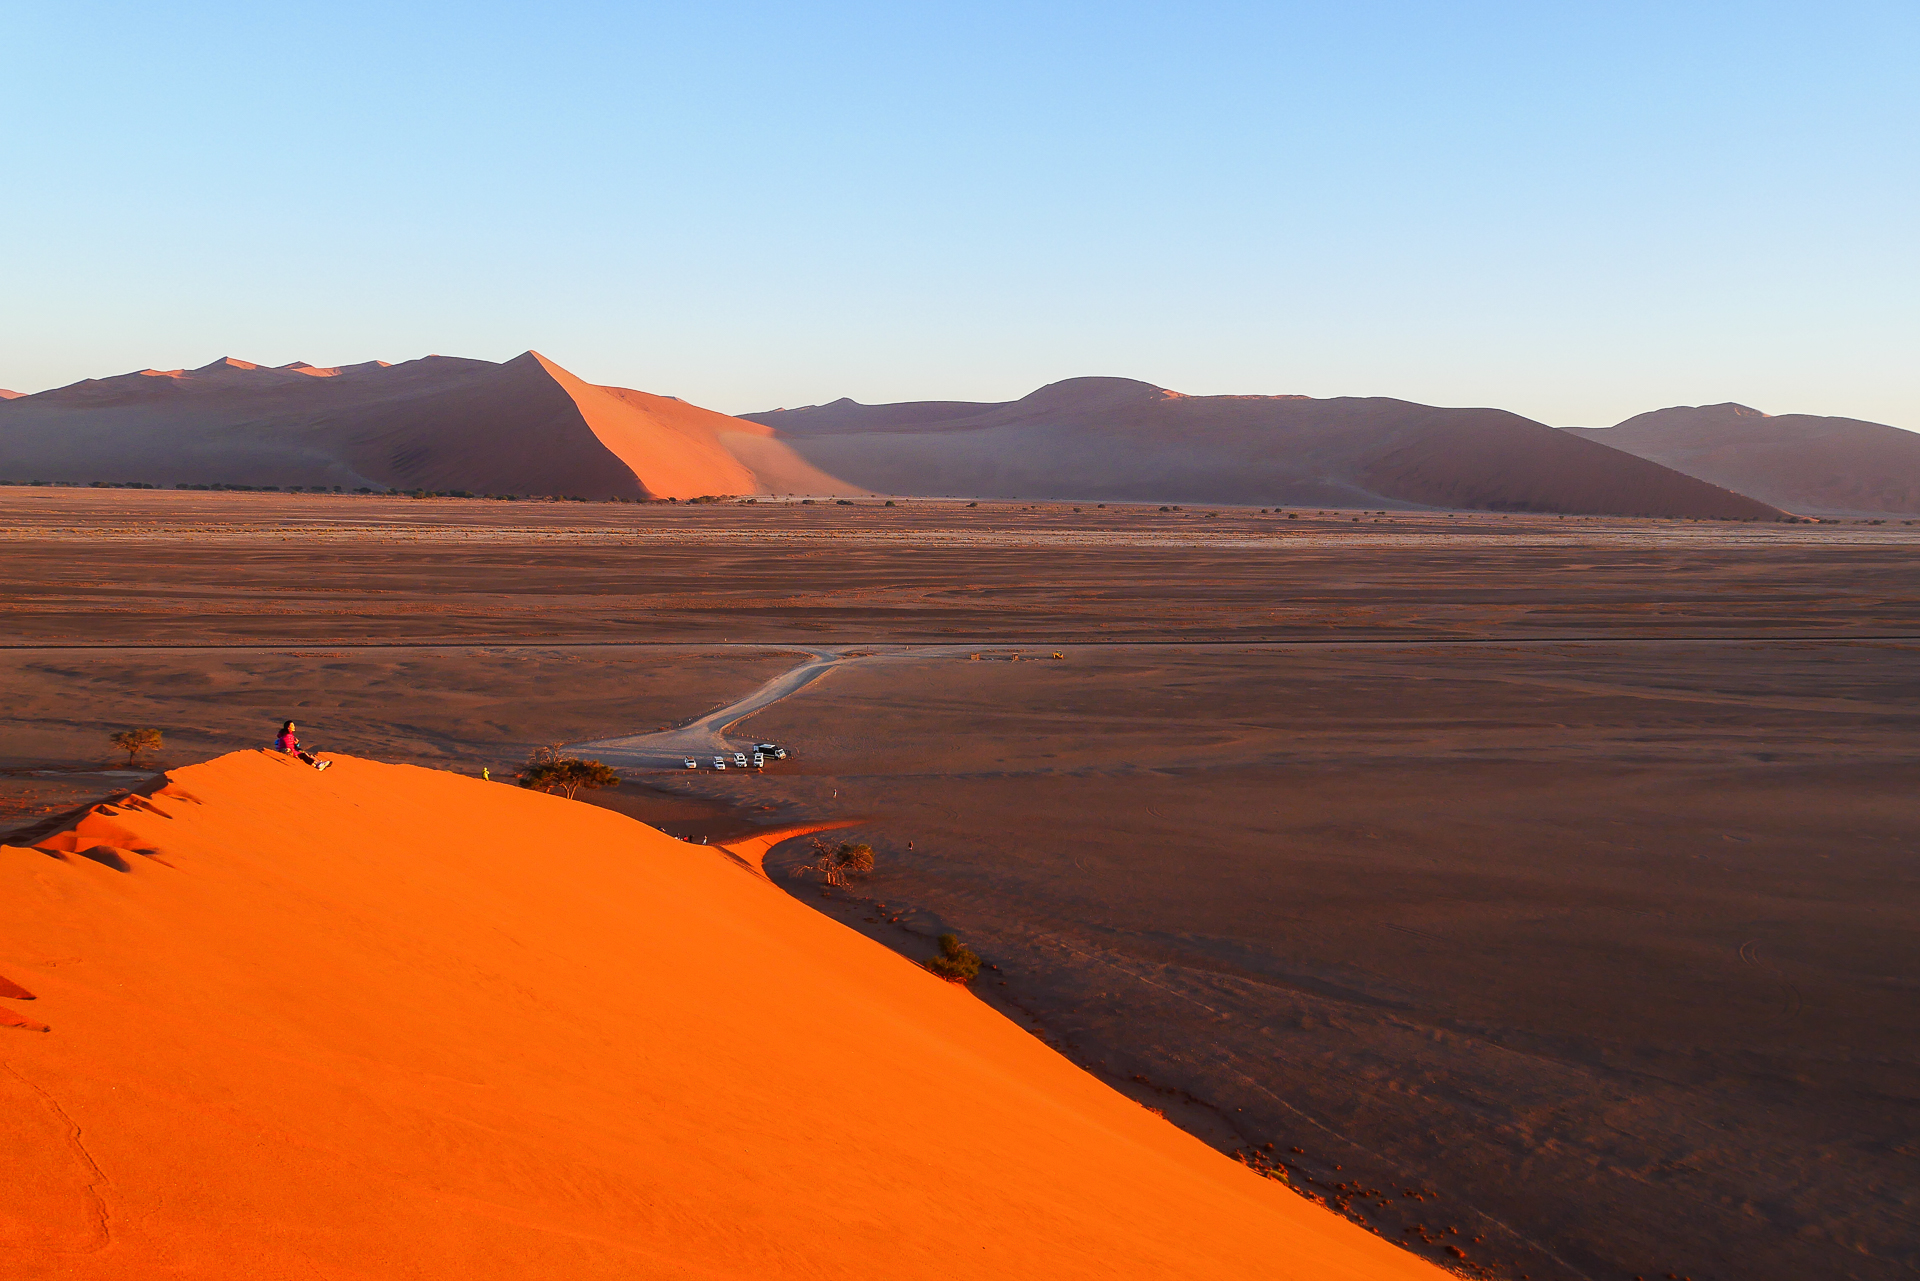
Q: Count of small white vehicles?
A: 4